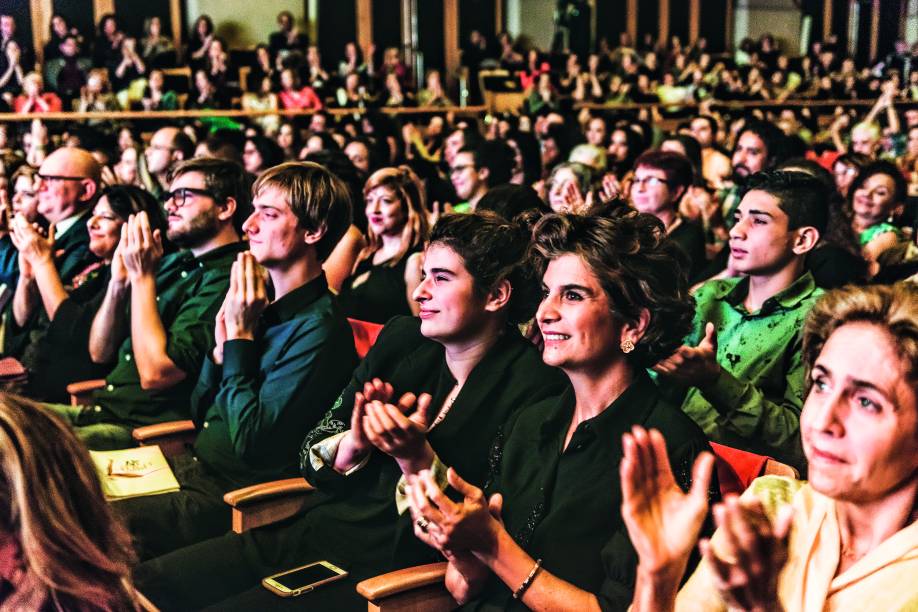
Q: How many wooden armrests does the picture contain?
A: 4